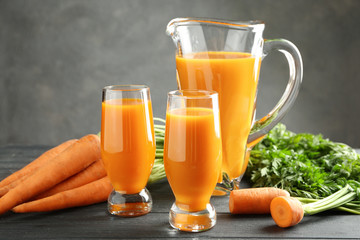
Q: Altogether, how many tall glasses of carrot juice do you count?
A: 2